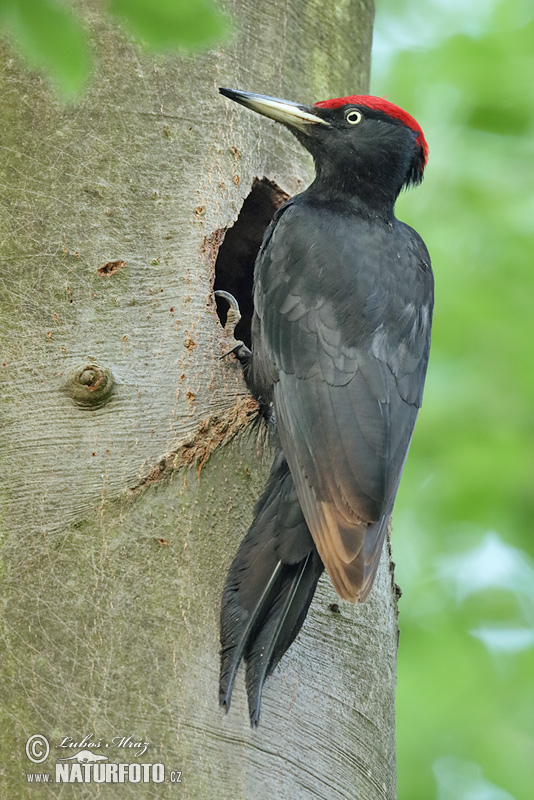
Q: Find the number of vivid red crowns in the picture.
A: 1